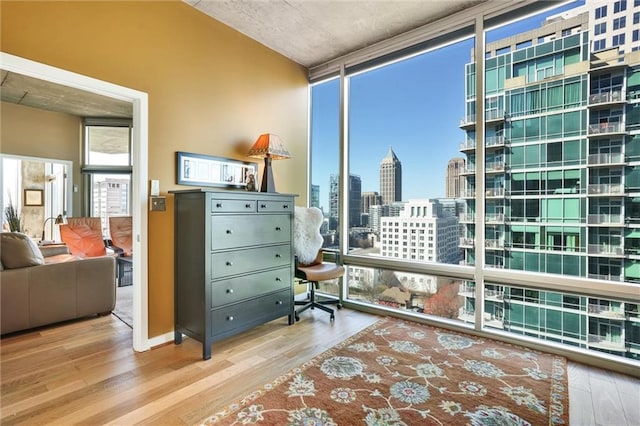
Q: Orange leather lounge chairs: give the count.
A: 2